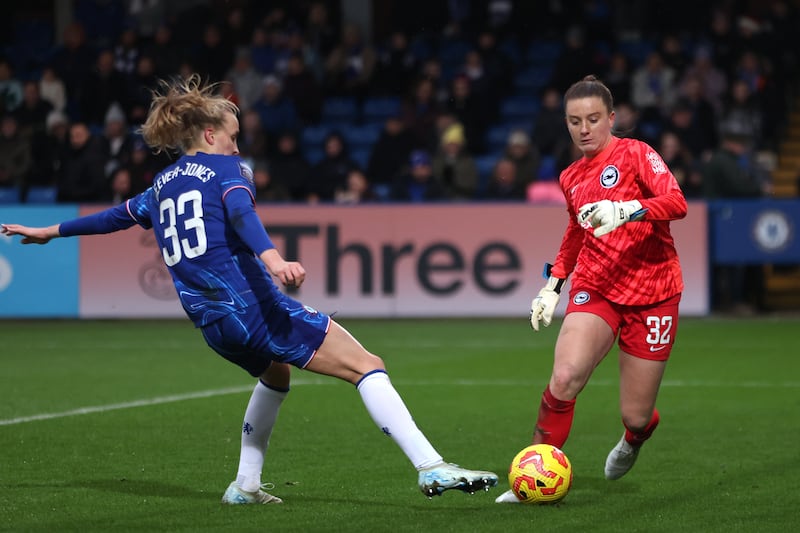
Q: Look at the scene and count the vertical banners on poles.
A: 0